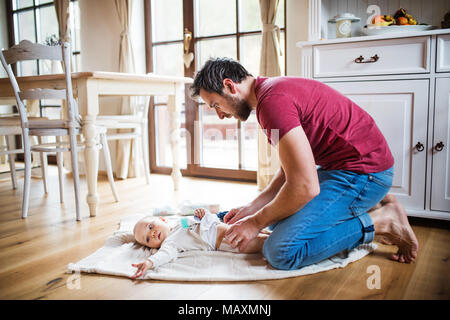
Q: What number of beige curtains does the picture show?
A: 3